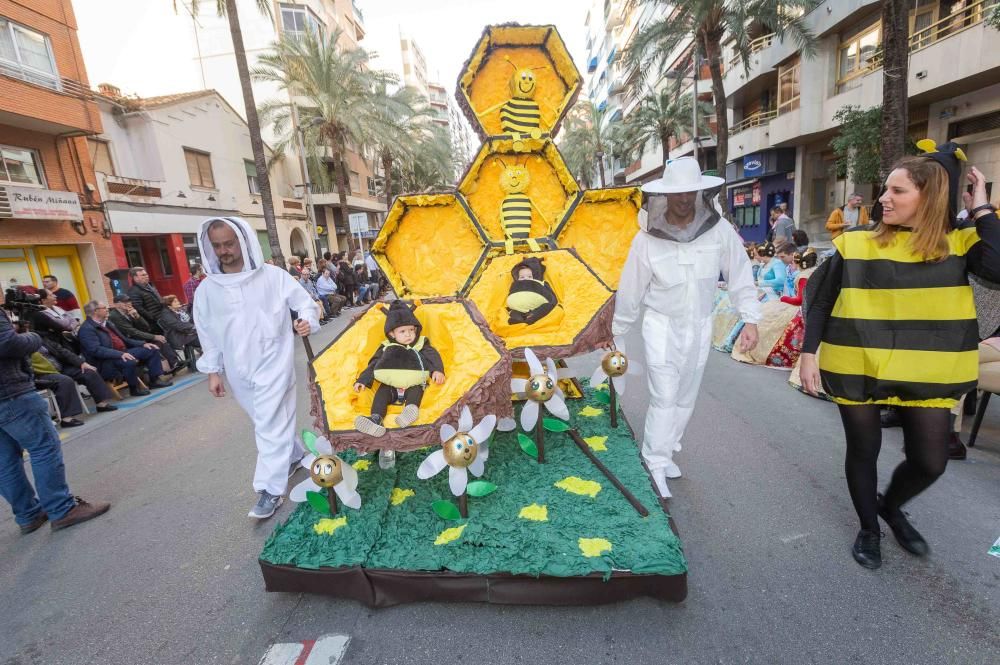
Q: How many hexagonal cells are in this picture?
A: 6